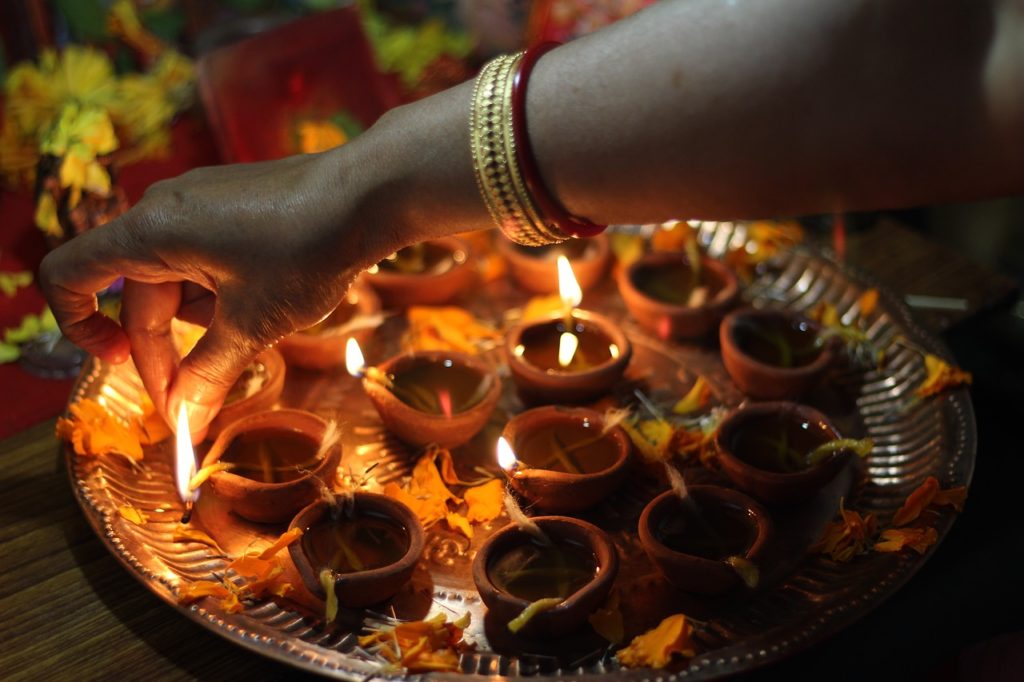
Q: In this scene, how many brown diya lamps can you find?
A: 14